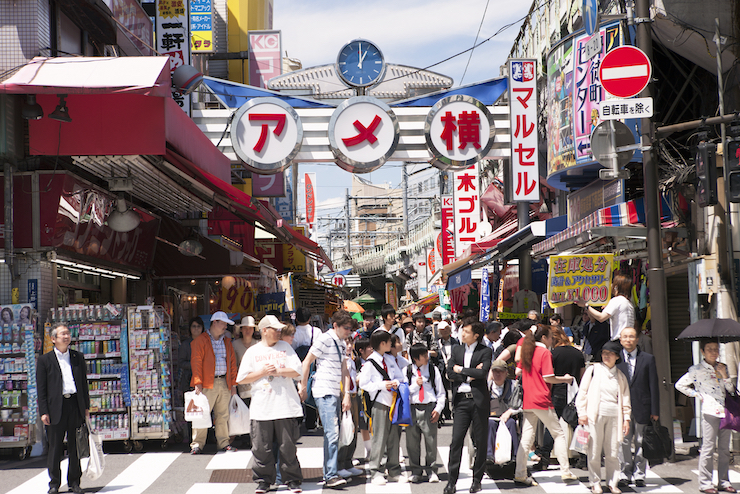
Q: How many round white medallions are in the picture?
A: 3